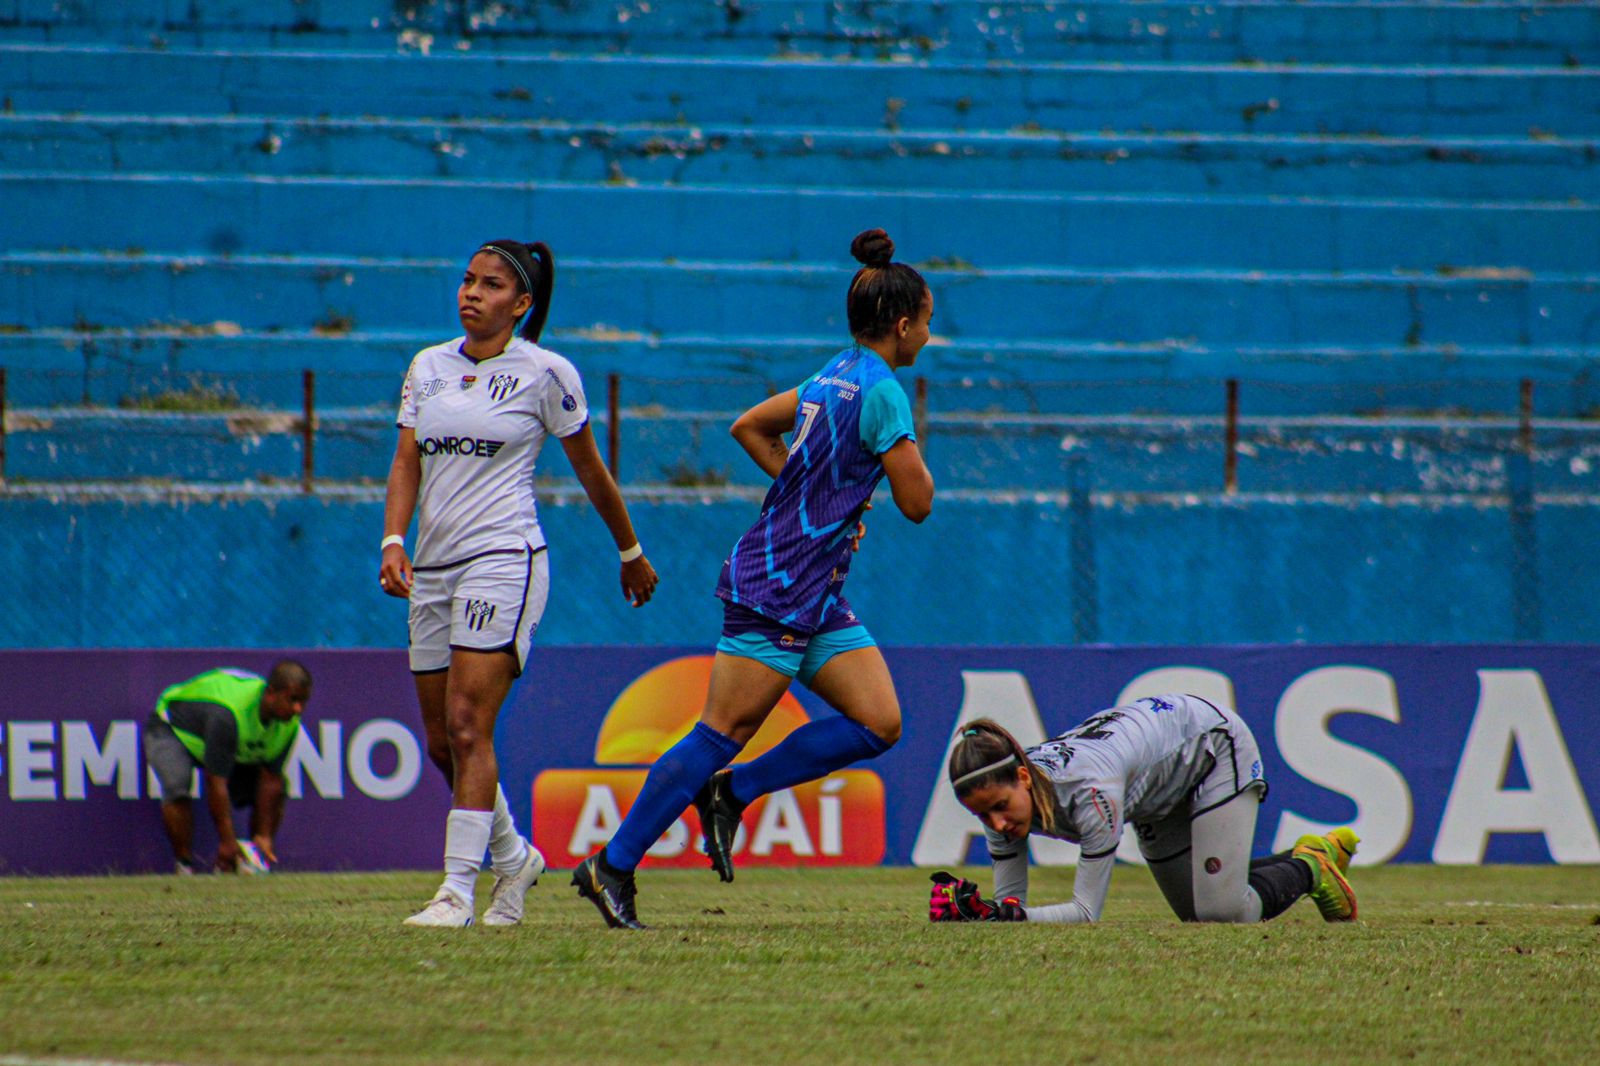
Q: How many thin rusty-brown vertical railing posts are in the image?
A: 6